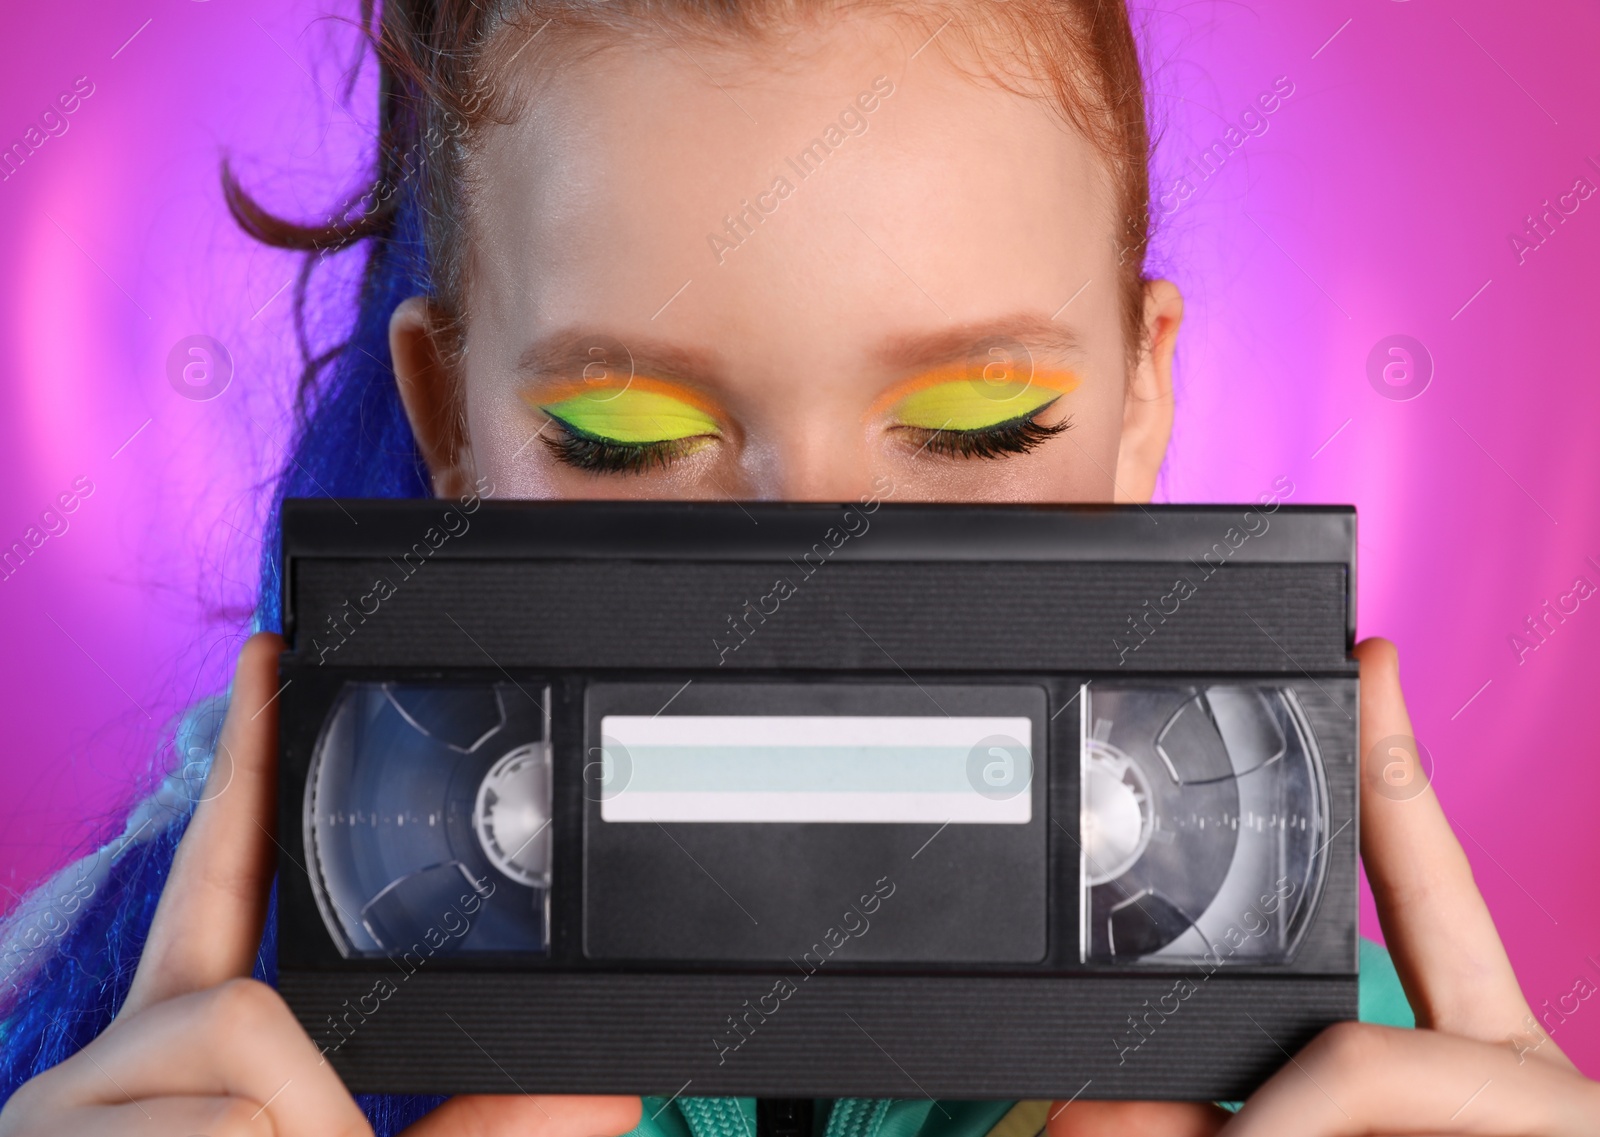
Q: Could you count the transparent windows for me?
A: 2